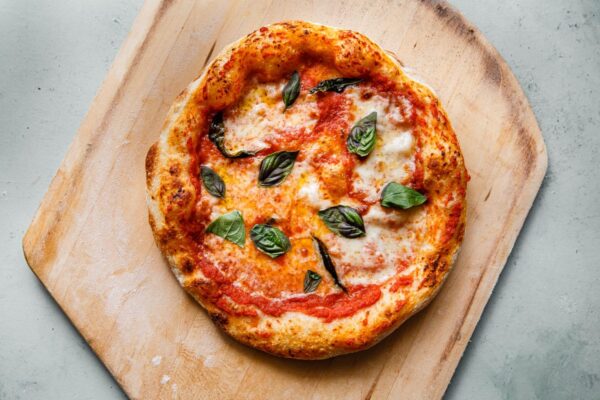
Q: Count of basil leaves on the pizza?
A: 12